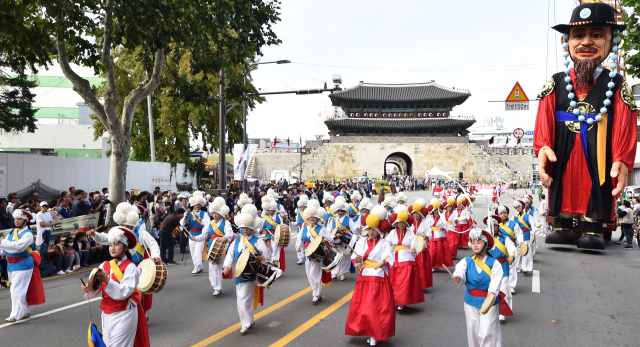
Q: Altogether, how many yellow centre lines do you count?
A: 2